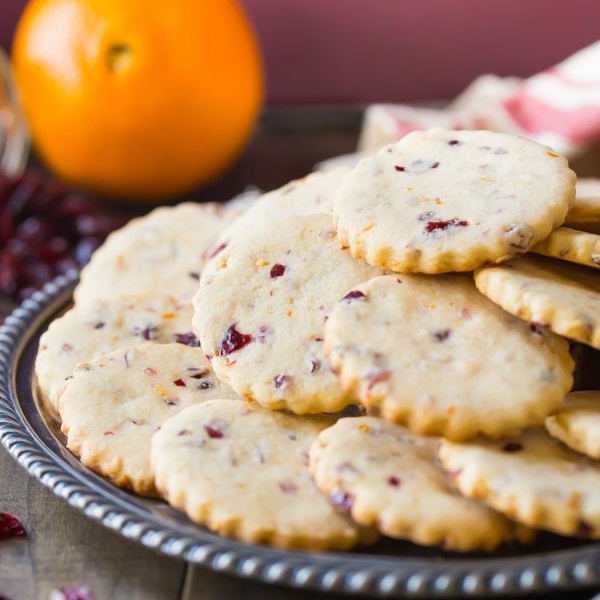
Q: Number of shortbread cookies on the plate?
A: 14